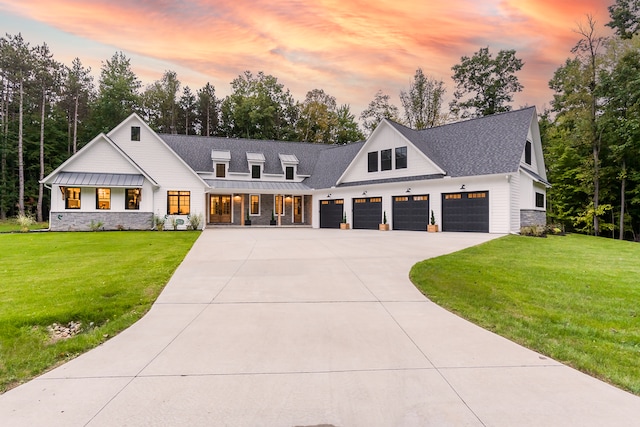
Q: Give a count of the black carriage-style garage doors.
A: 4